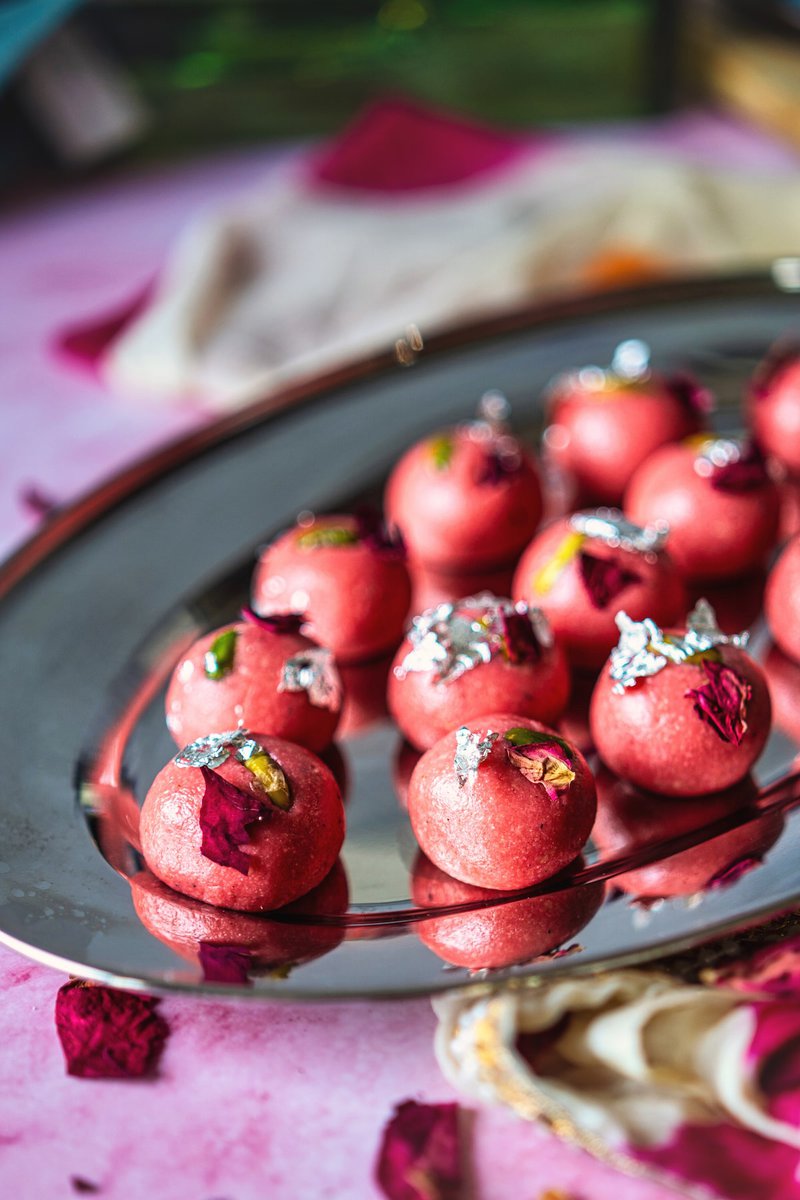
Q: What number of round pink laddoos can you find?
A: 12